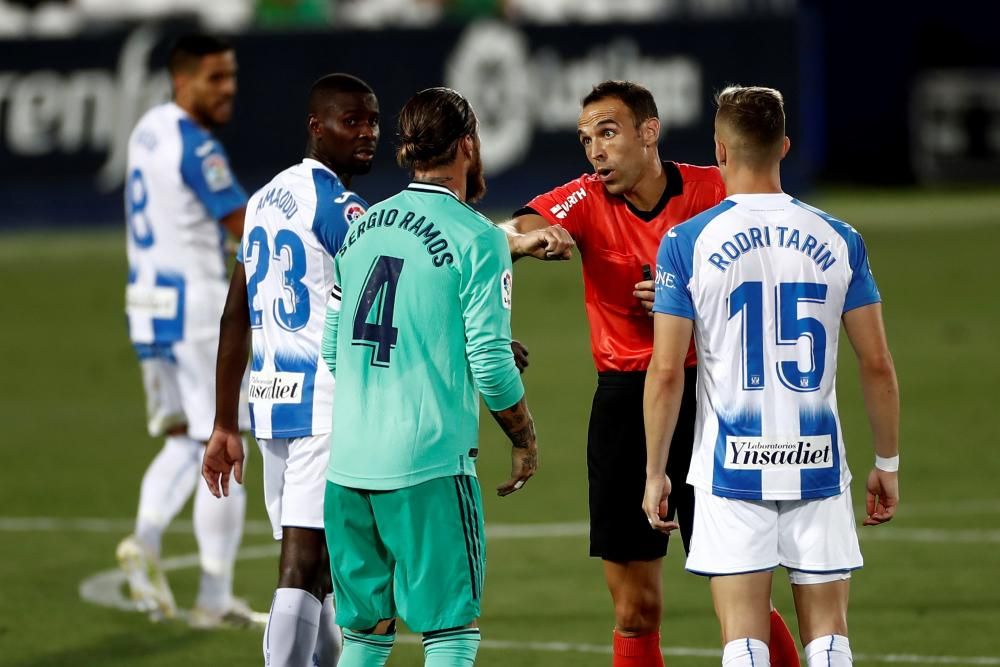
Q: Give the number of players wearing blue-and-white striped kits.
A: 3